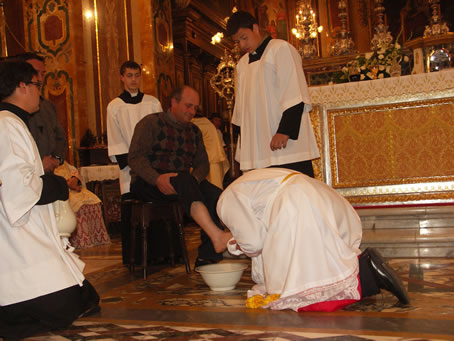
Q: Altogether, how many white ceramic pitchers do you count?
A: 1